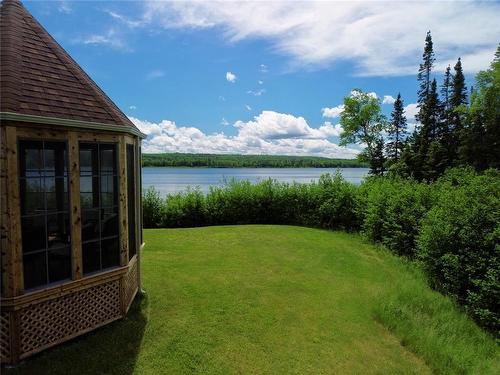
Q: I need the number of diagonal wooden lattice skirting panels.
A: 3